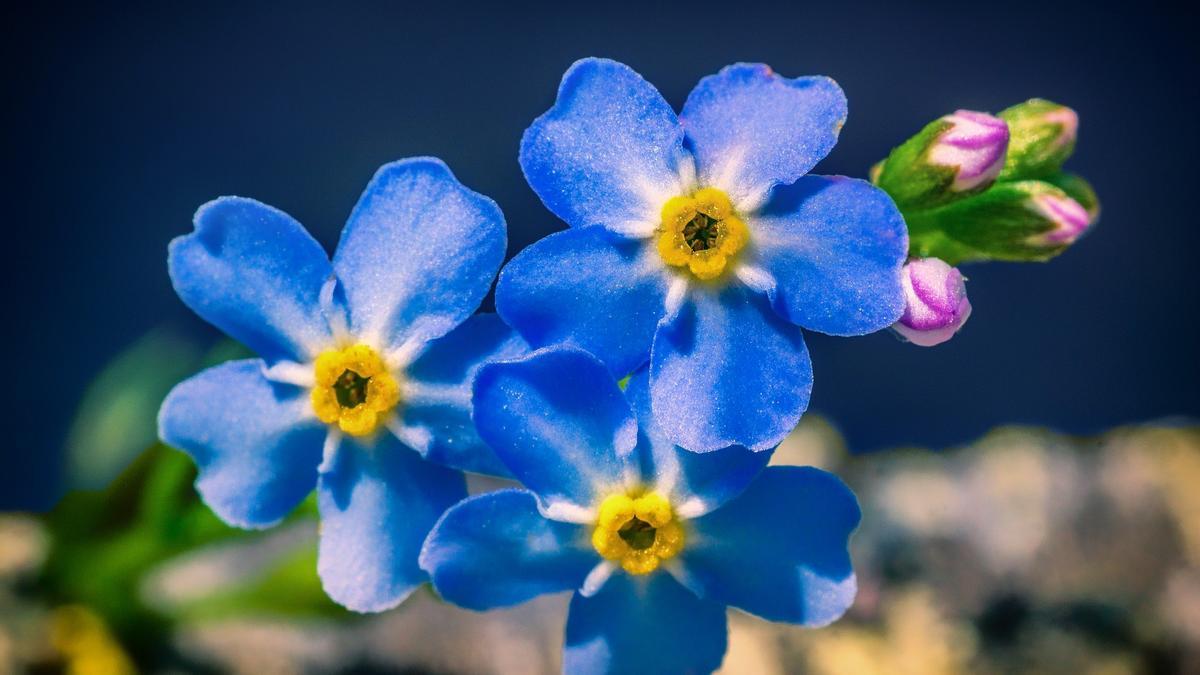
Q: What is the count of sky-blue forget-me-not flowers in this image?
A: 3